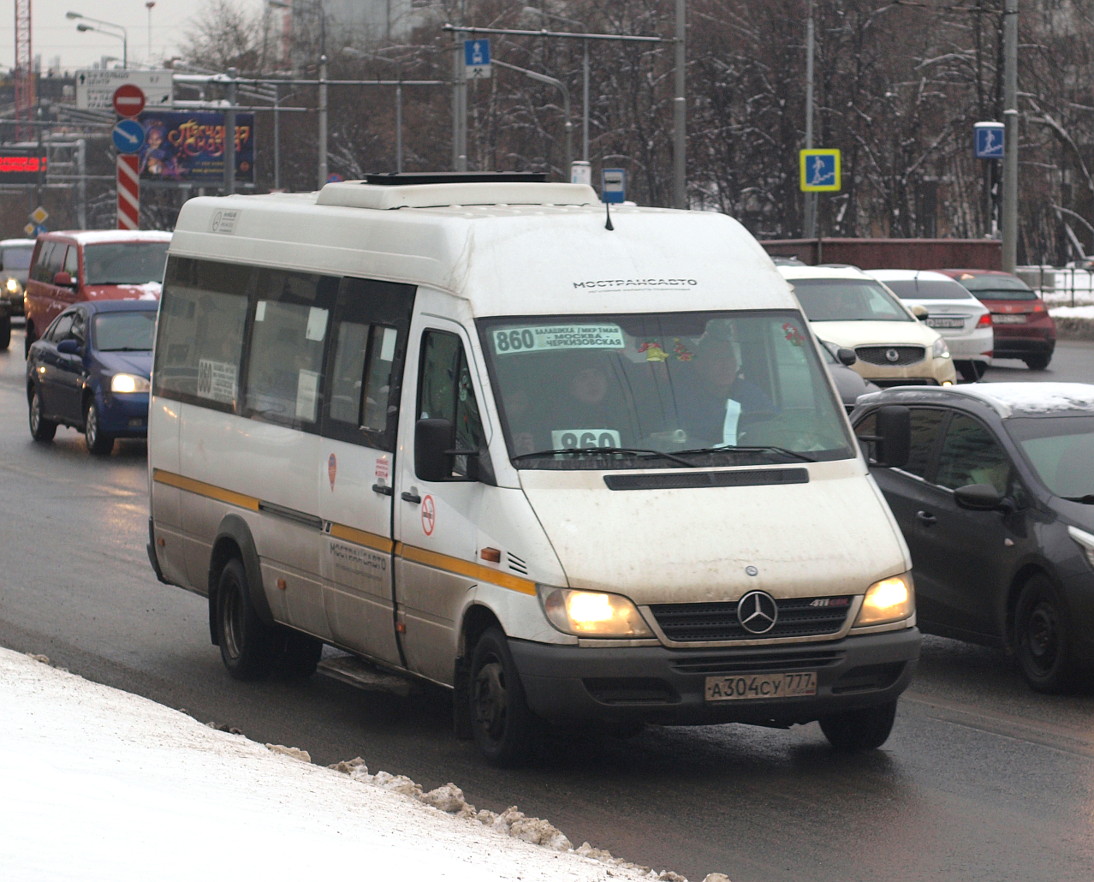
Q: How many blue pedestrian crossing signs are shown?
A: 2